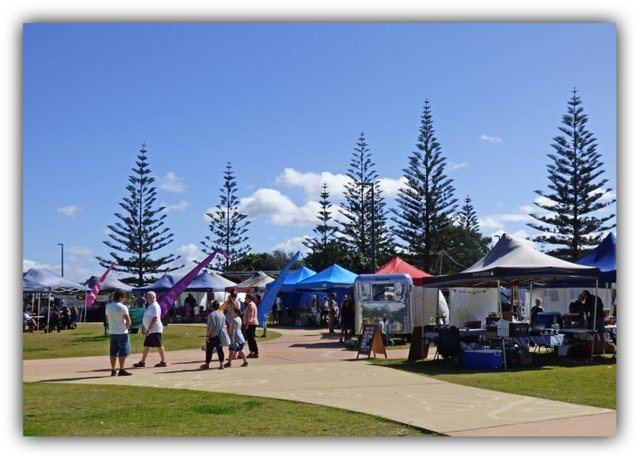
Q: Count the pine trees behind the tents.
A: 7